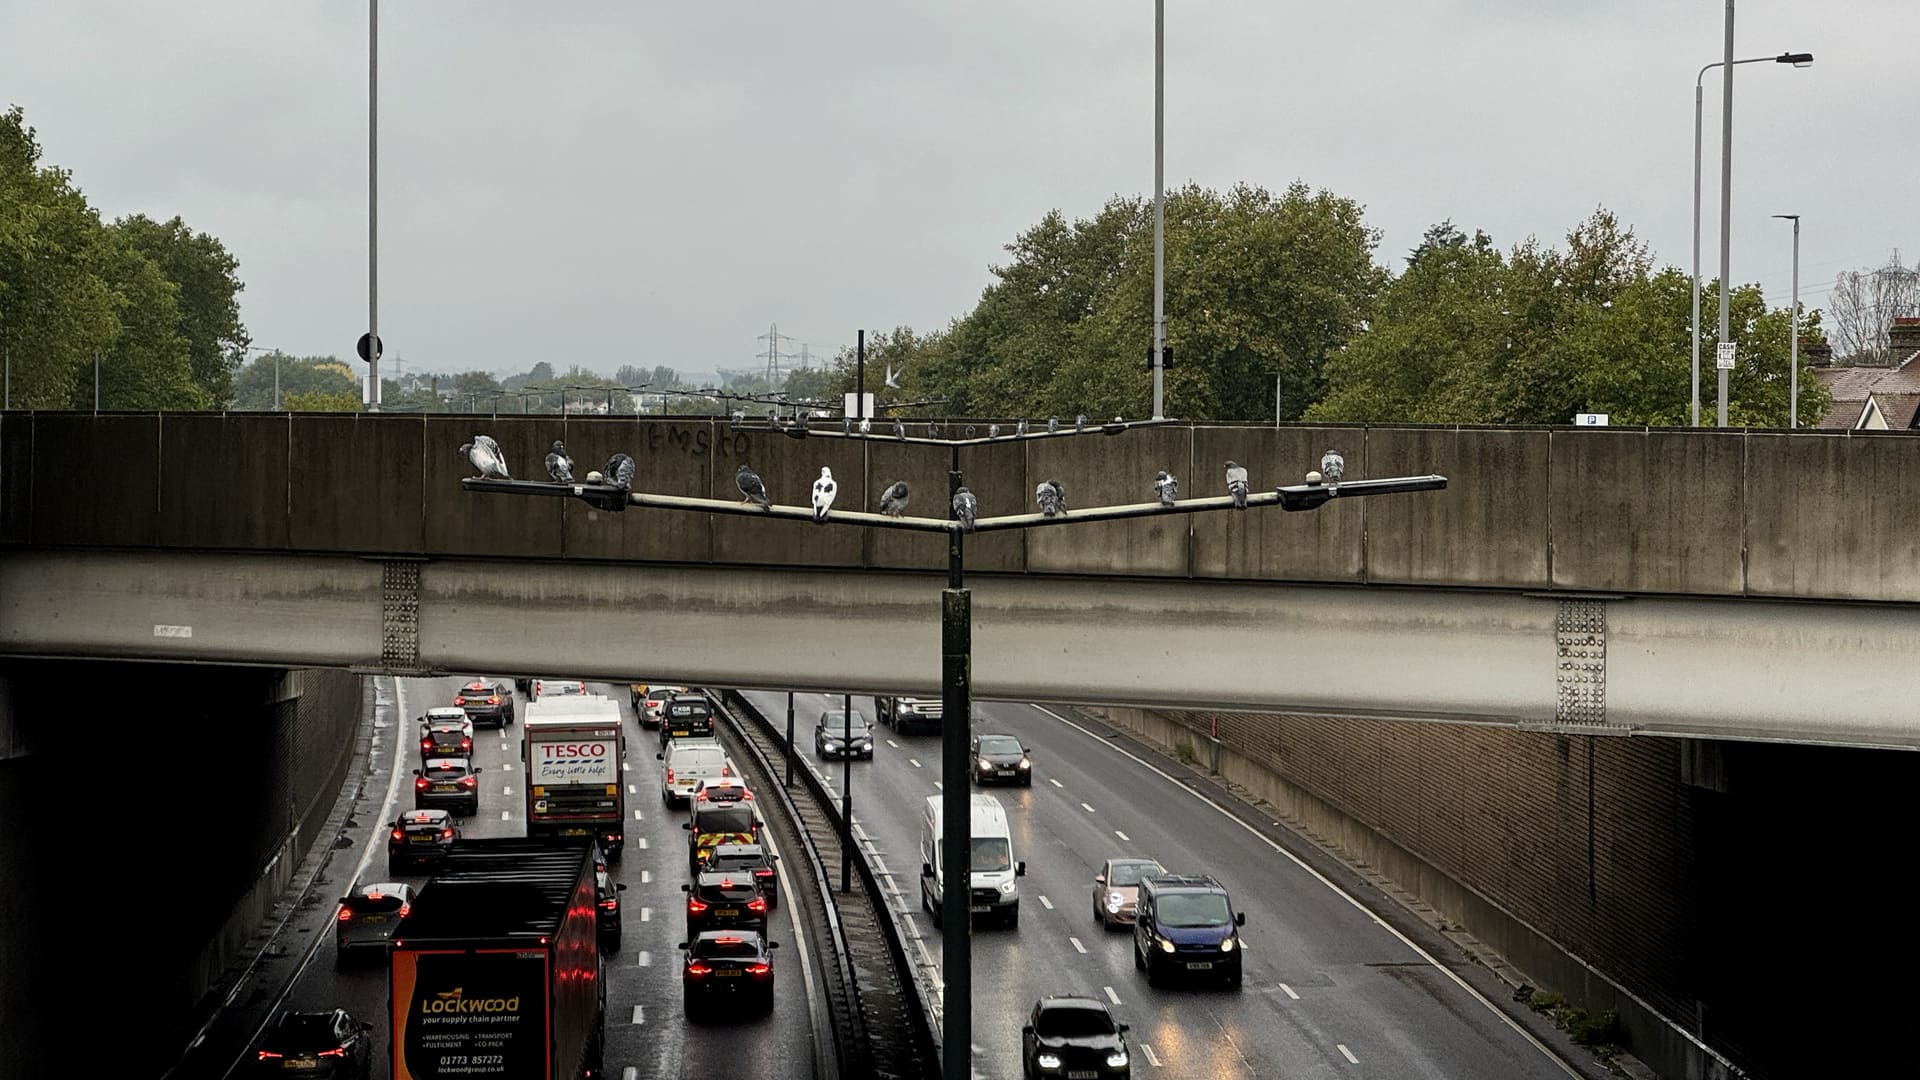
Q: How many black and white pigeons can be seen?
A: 1